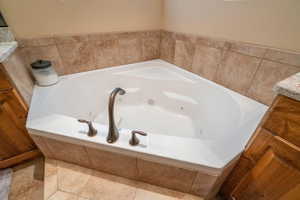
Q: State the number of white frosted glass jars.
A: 1